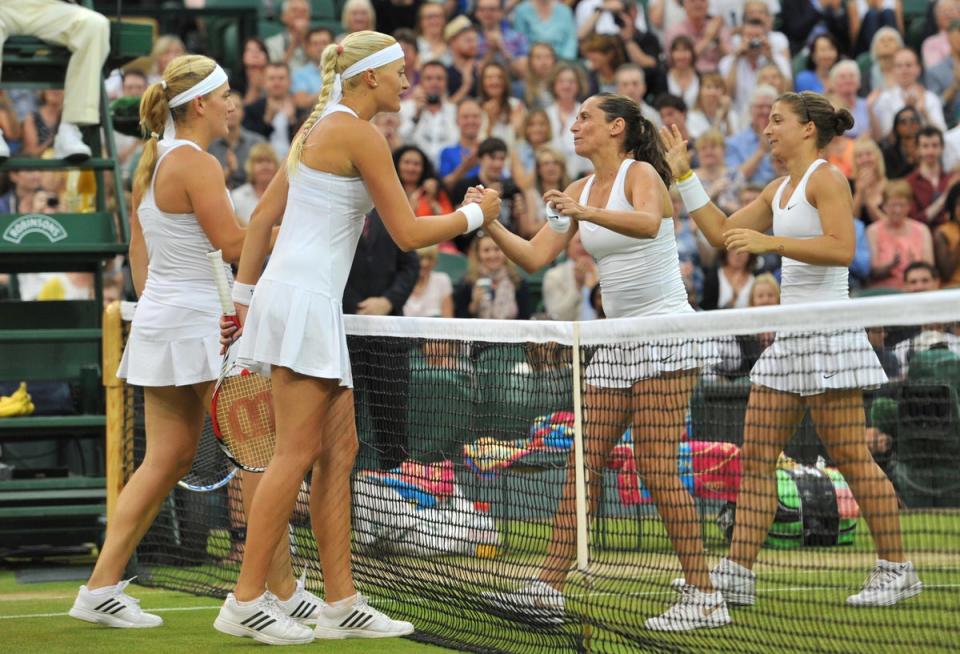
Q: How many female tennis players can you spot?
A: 4